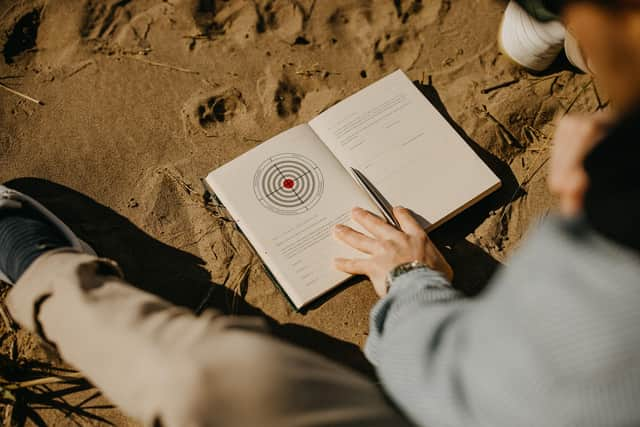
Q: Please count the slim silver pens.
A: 1